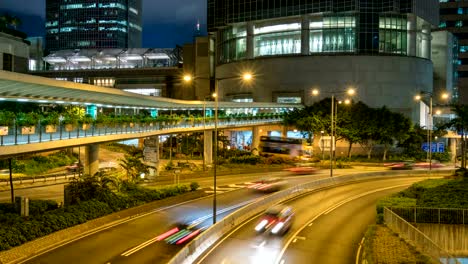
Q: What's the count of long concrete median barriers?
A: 1